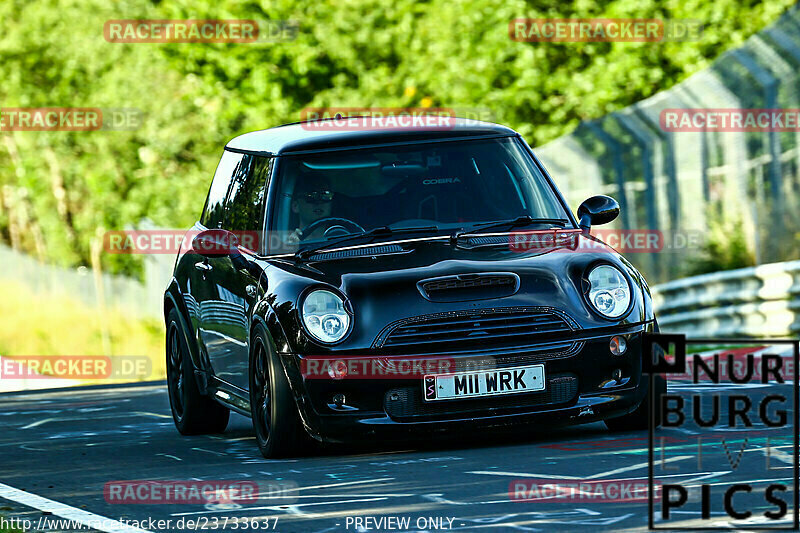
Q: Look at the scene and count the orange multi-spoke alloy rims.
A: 0